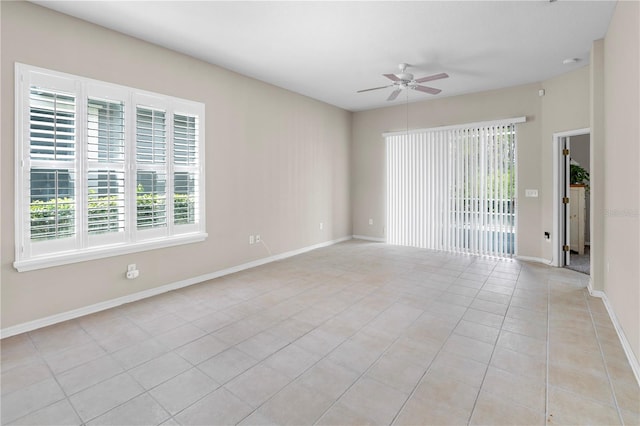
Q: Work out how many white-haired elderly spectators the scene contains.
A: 0